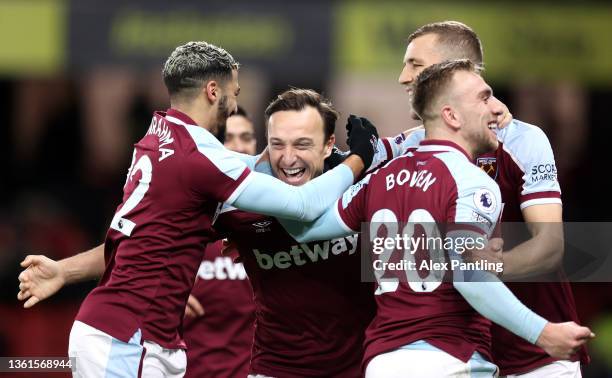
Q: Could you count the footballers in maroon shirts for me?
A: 5